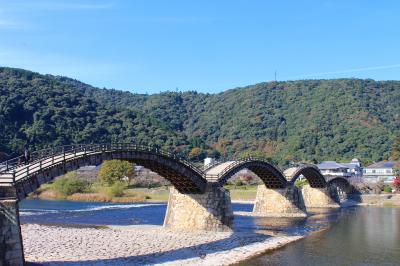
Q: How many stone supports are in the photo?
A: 4